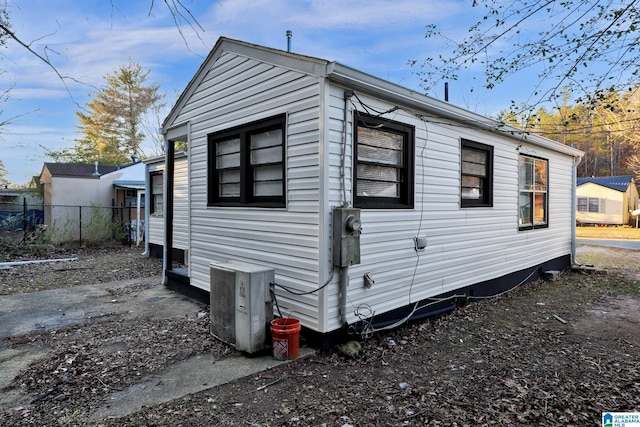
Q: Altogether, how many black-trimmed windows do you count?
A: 5